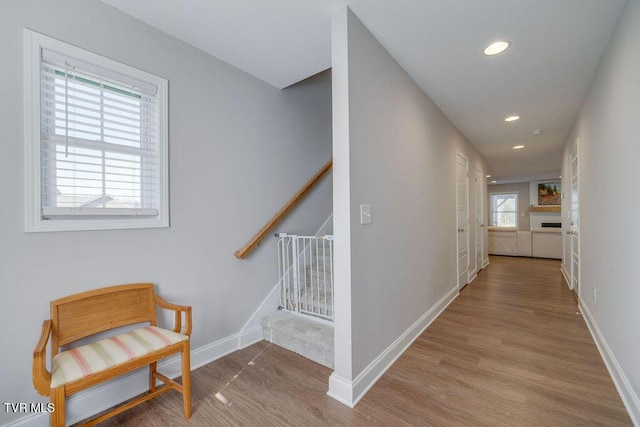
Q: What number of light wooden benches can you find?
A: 1